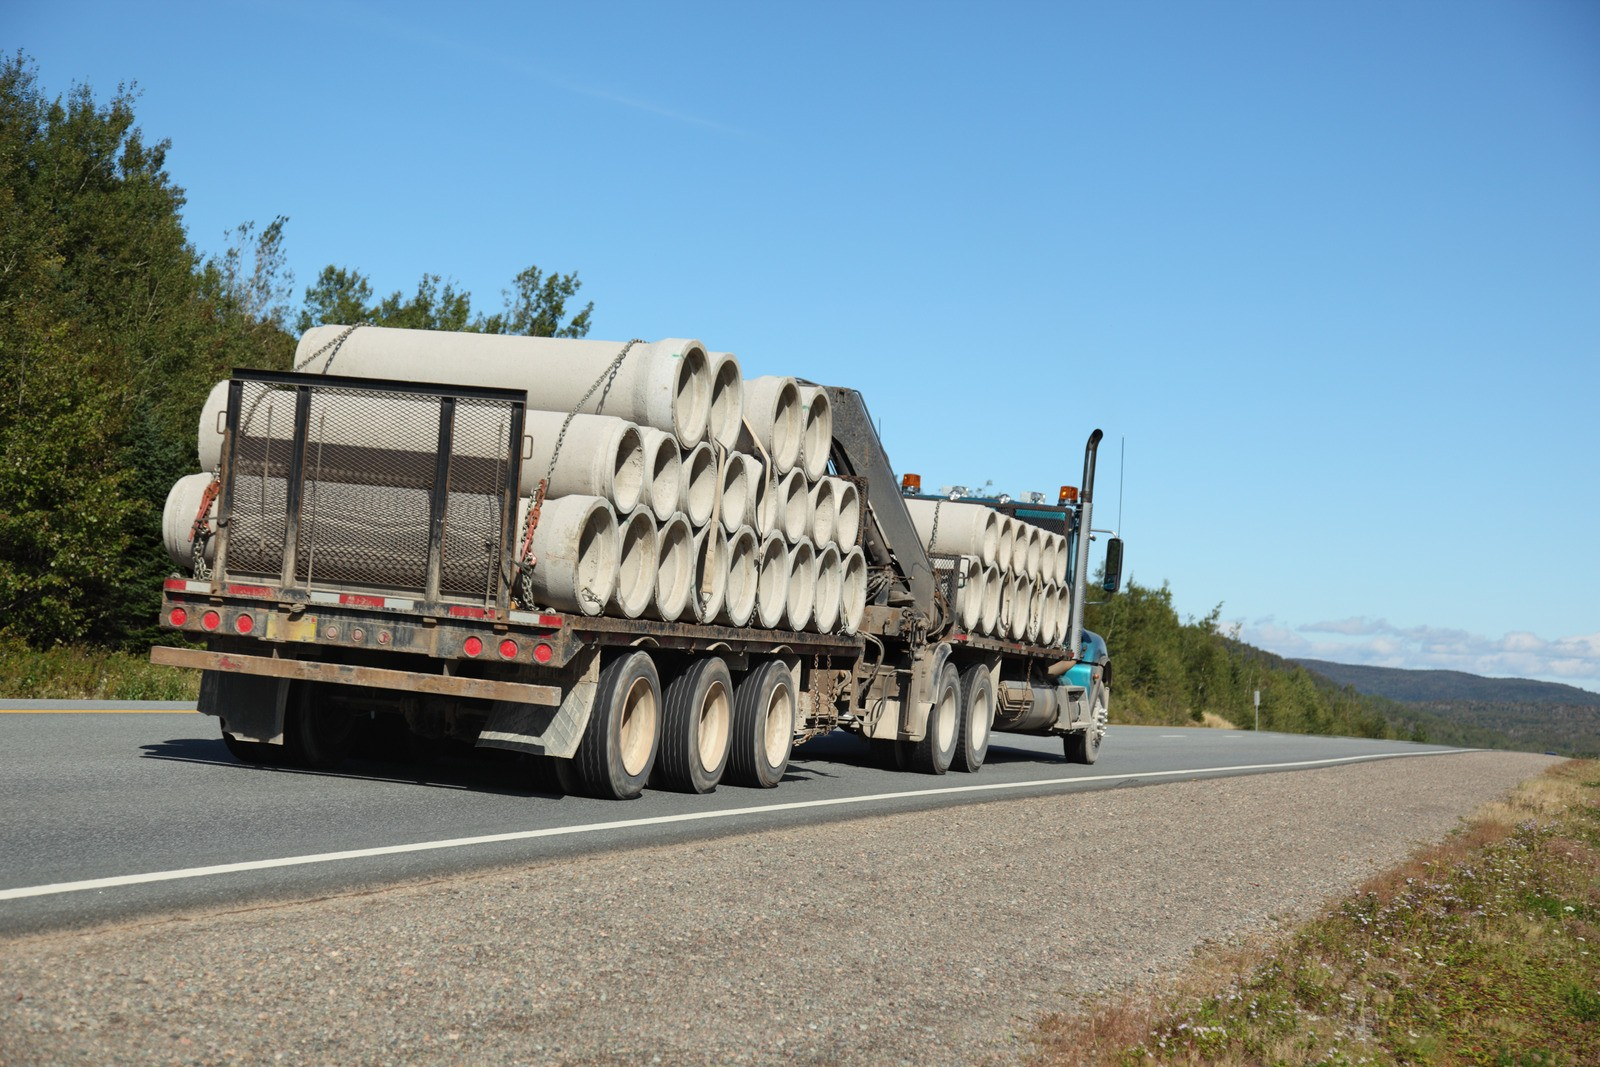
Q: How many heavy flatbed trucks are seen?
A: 1